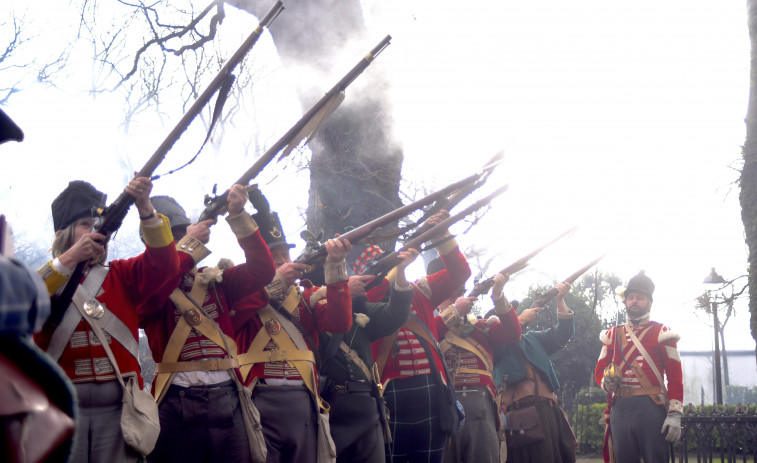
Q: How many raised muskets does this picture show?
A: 7